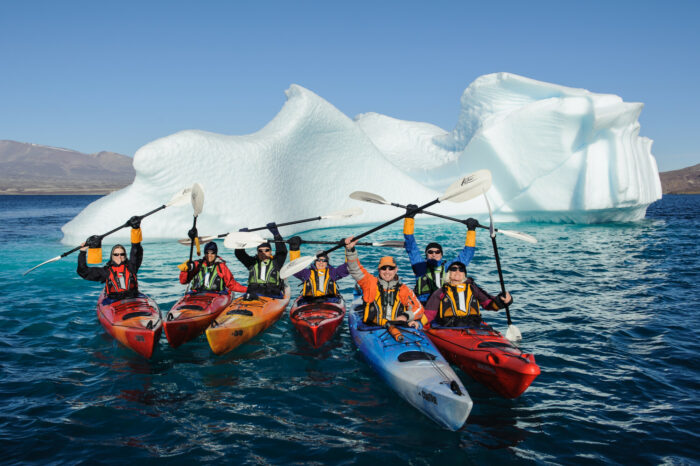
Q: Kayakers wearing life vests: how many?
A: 7